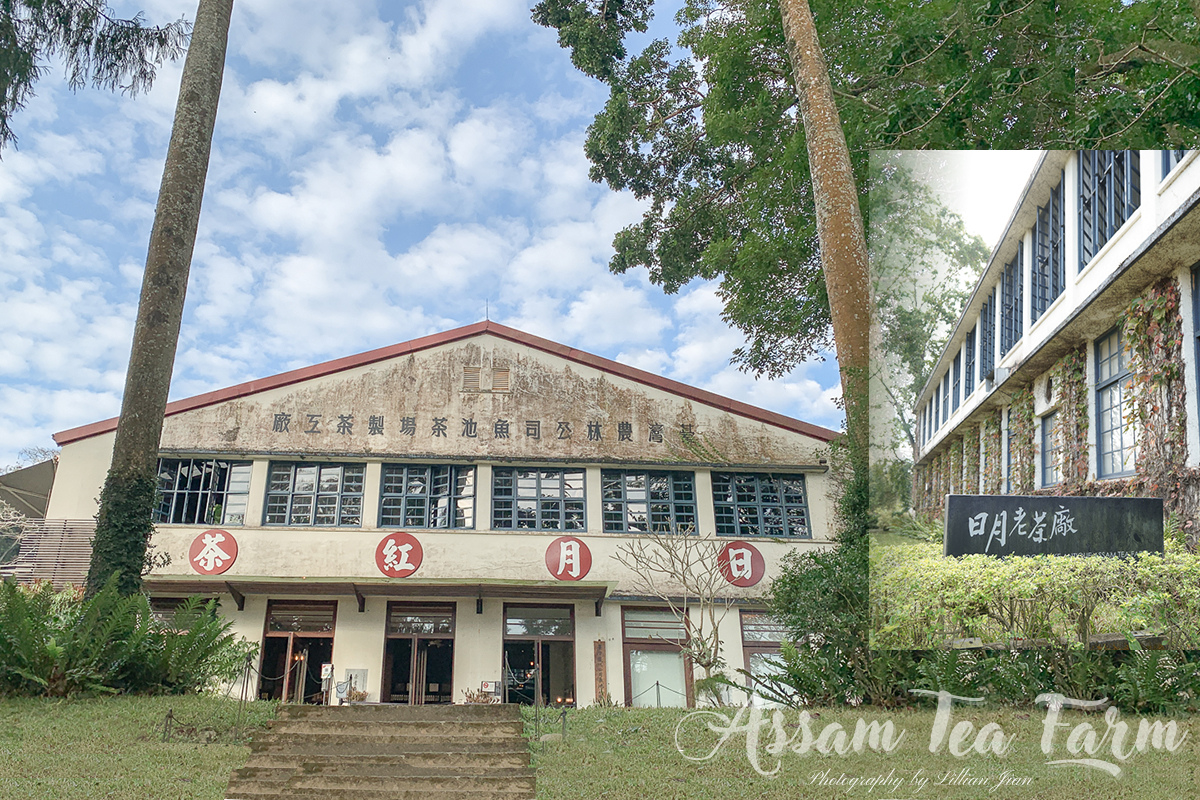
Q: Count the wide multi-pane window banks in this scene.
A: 6